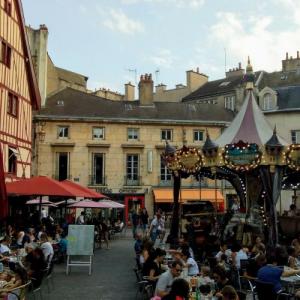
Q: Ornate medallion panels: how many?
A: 3